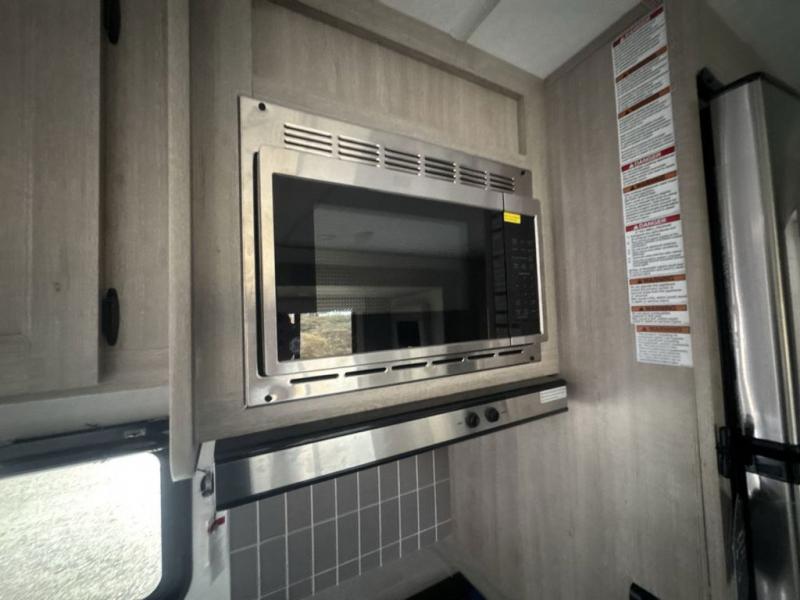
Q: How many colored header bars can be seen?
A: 9